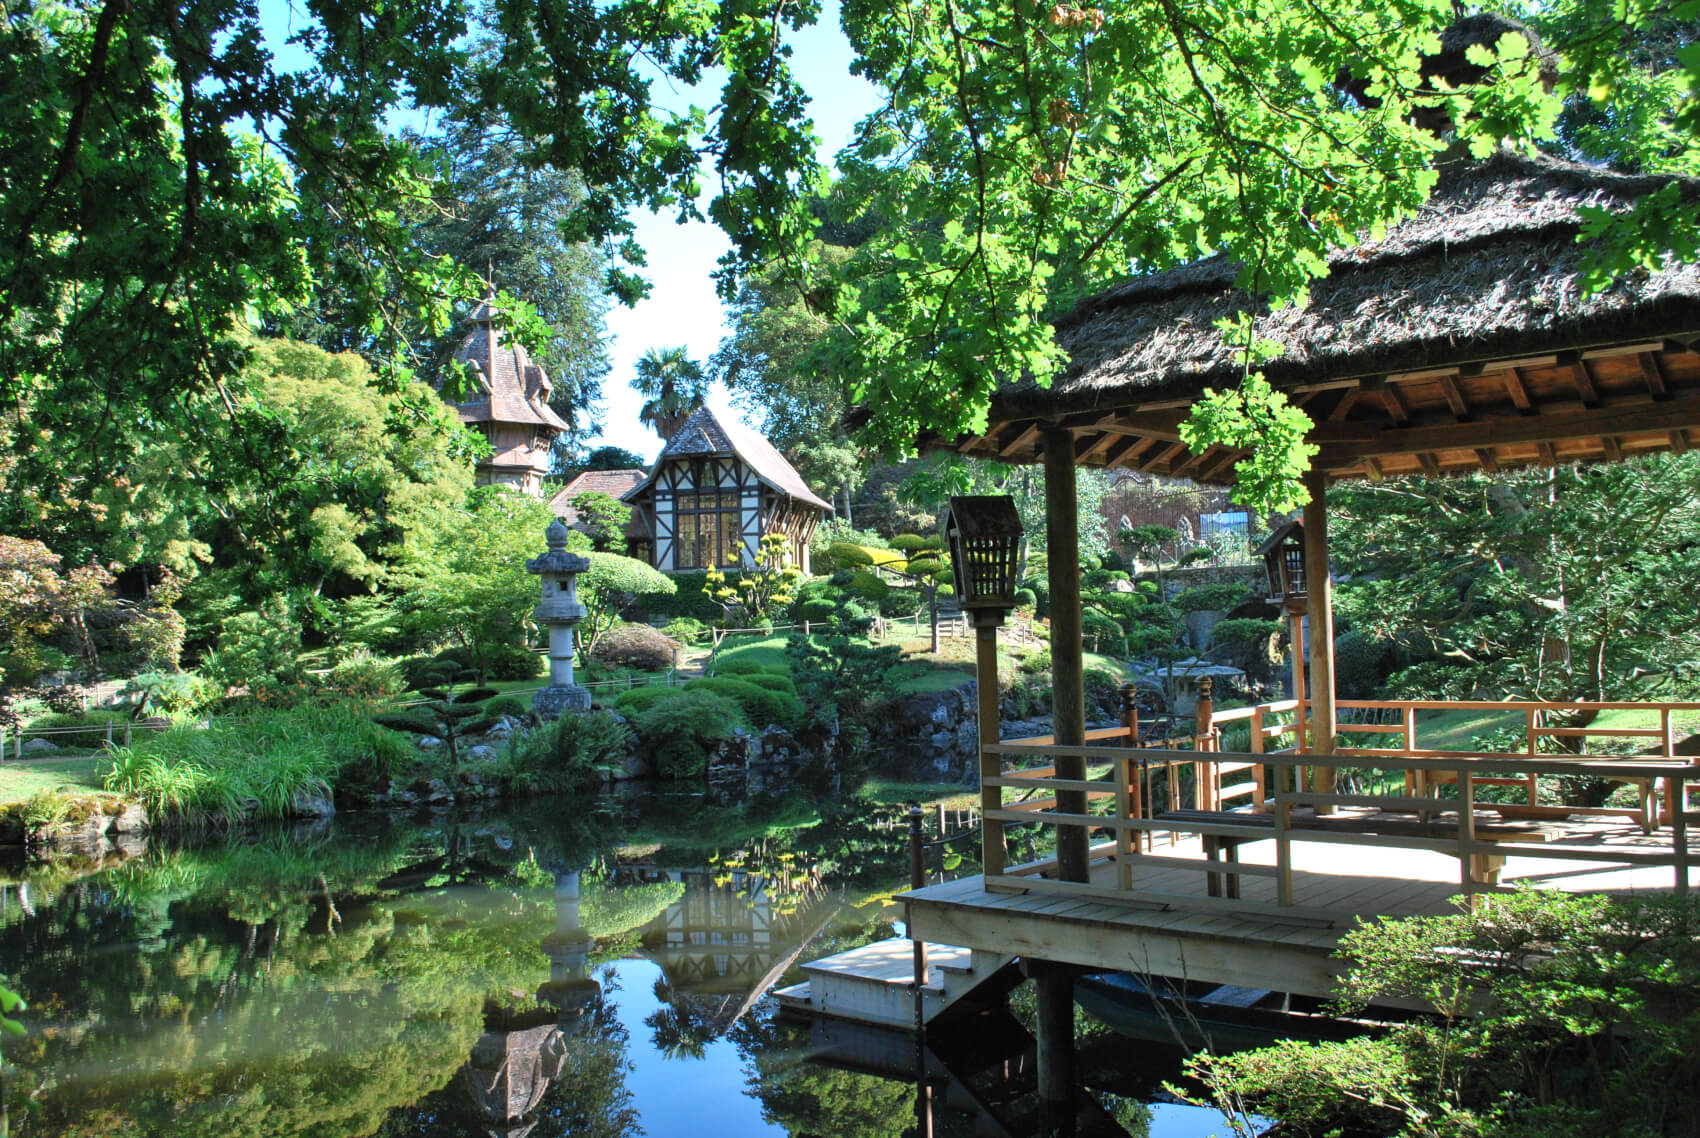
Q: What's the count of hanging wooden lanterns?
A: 2